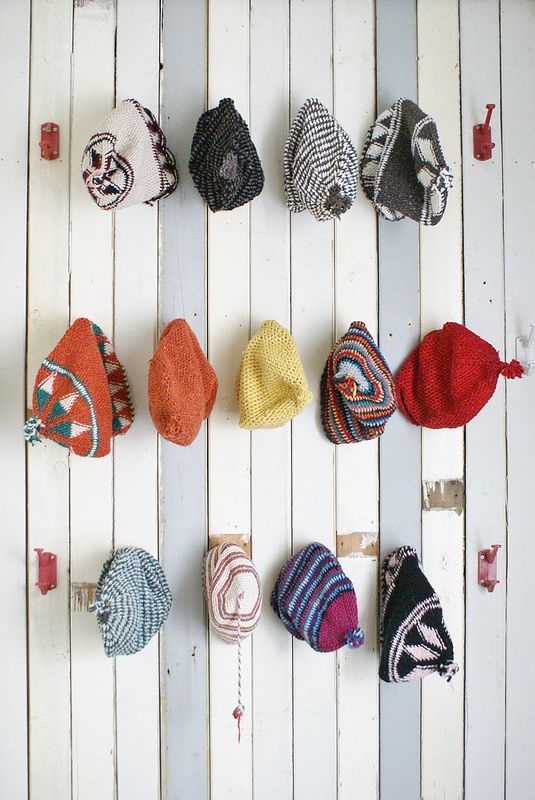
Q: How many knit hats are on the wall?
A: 13